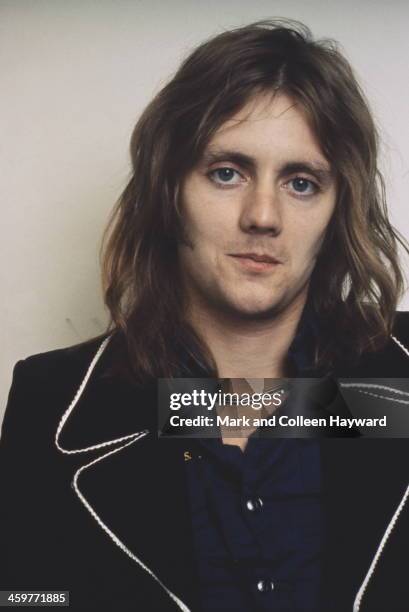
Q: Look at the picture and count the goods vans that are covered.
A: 0